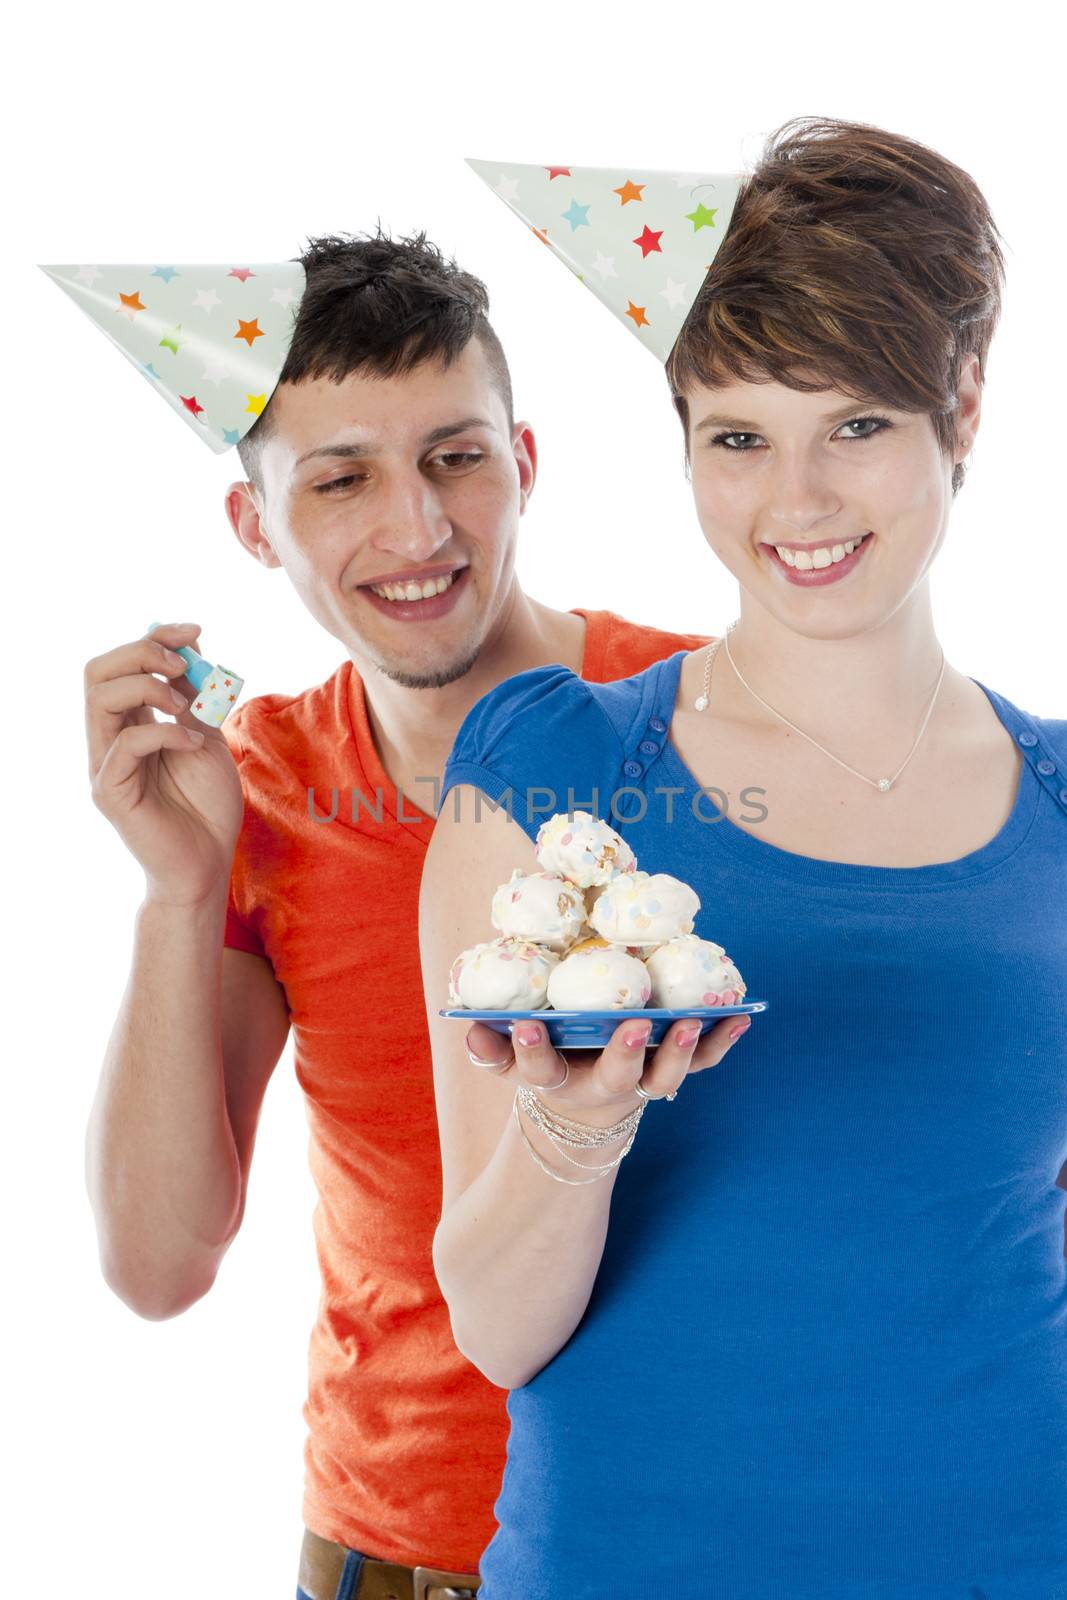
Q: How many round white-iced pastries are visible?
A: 6